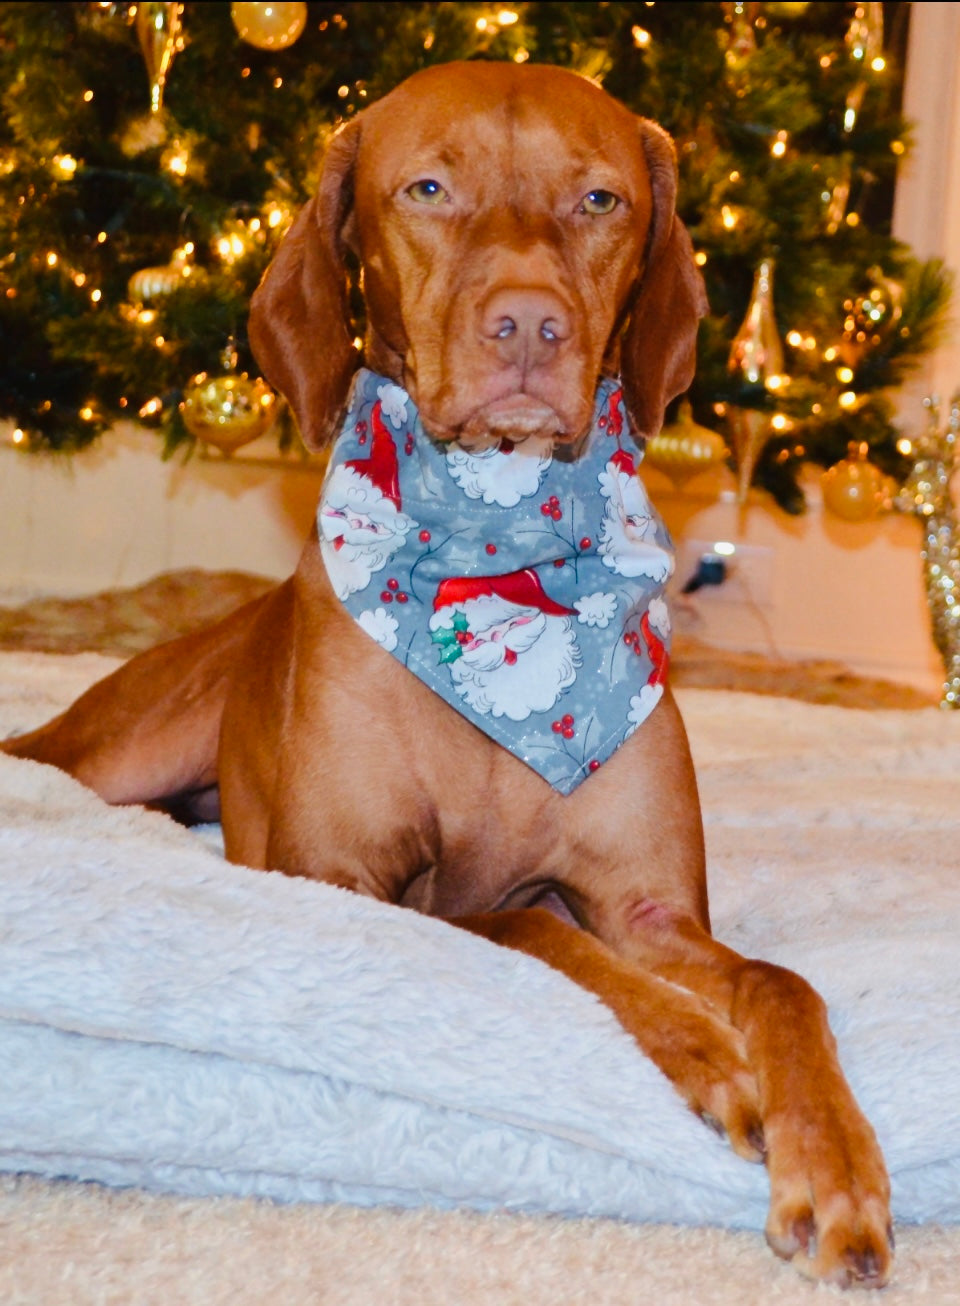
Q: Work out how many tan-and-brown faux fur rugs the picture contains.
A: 1